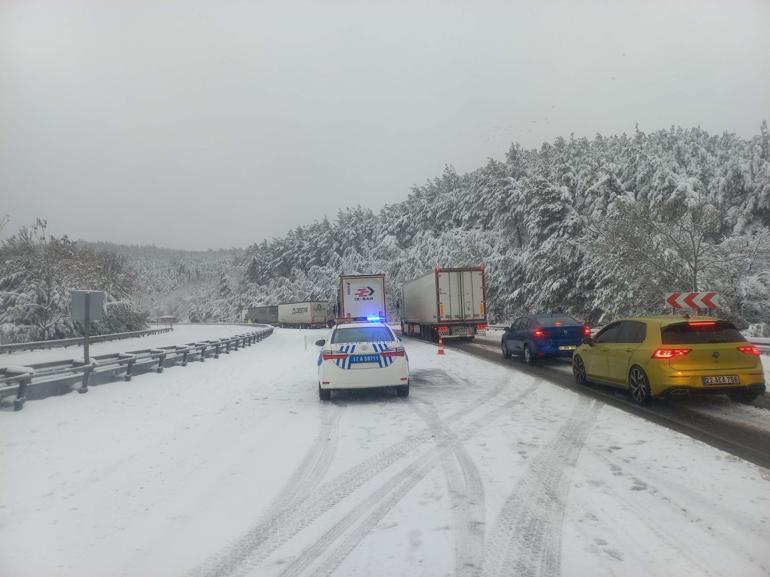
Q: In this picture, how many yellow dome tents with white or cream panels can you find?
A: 0